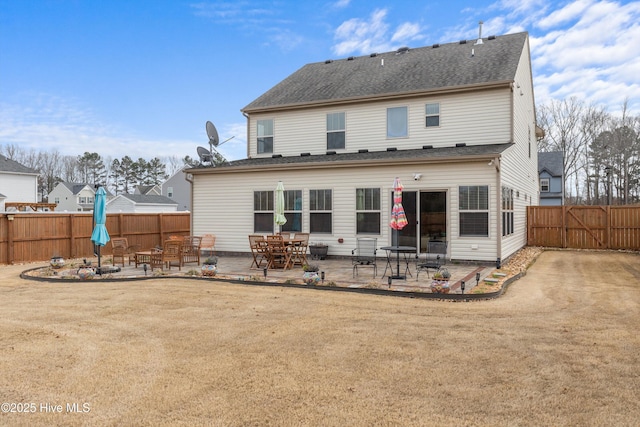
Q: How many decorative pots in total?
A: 5